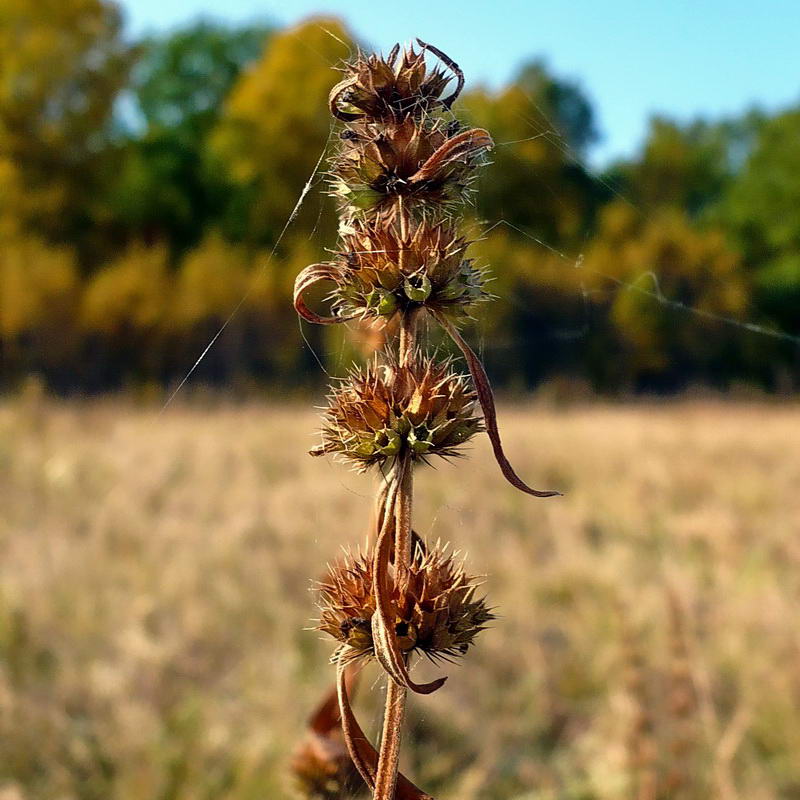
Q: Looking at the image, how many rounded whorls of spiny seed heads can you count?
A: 5